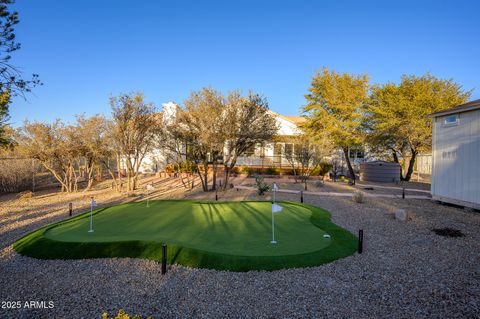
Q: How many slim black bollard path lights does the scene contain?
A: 6